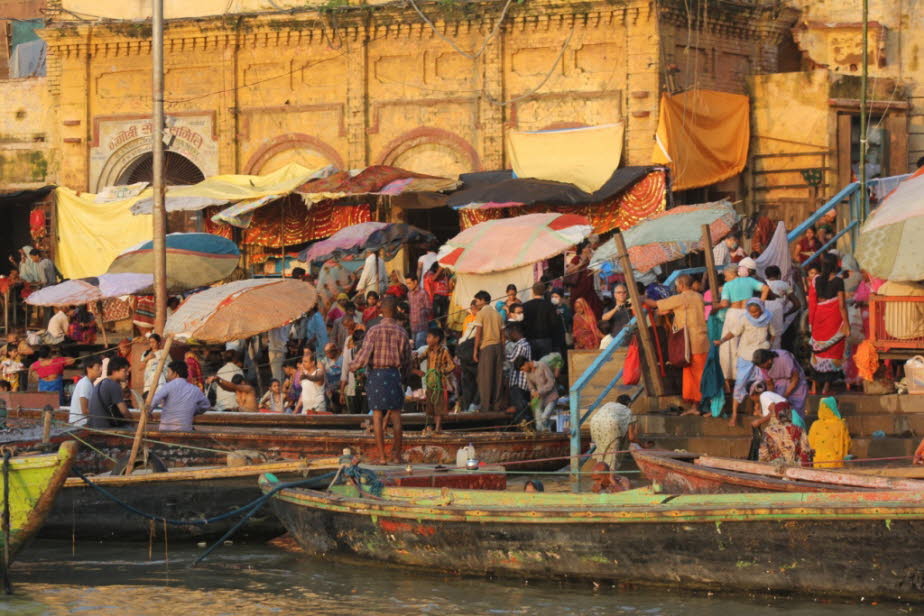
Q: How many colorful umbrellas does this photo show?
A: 7